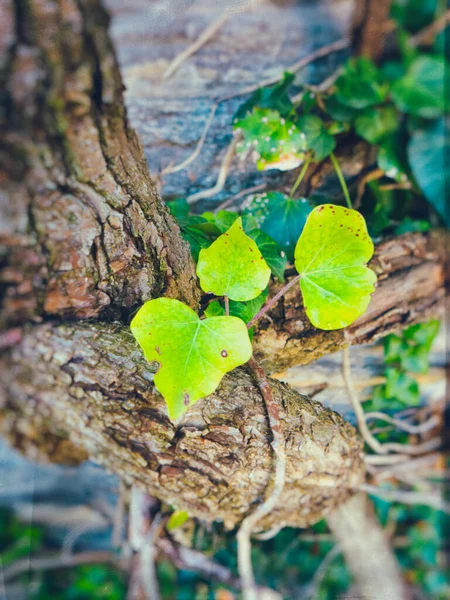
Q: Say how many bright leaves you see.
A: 3